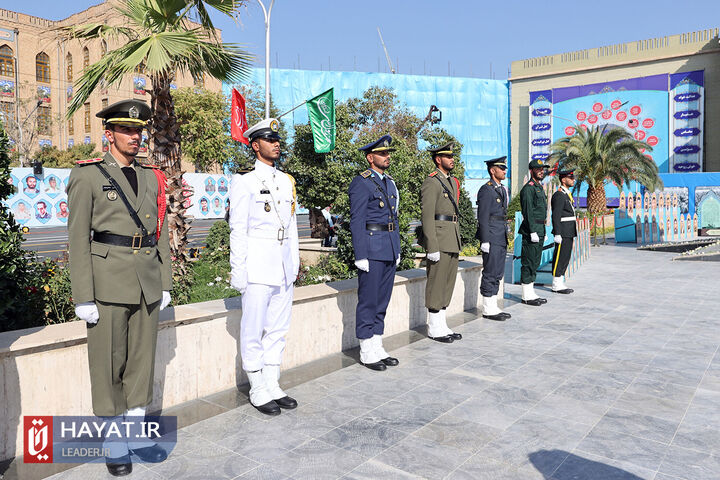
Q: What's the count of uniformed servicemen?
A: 7